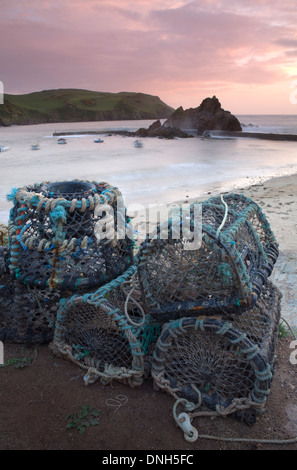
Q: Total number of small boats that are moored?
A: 5